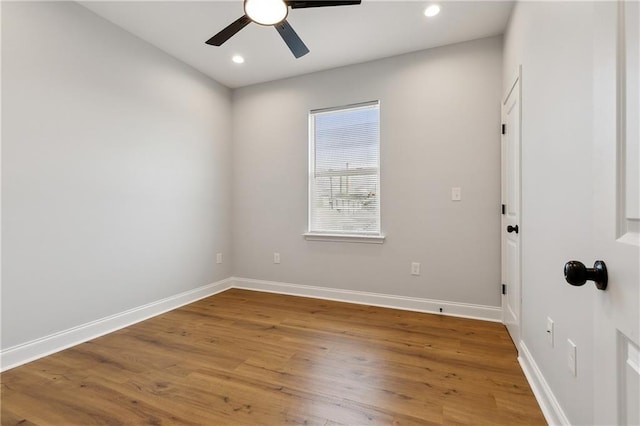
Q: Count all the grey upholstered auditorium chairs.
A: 0